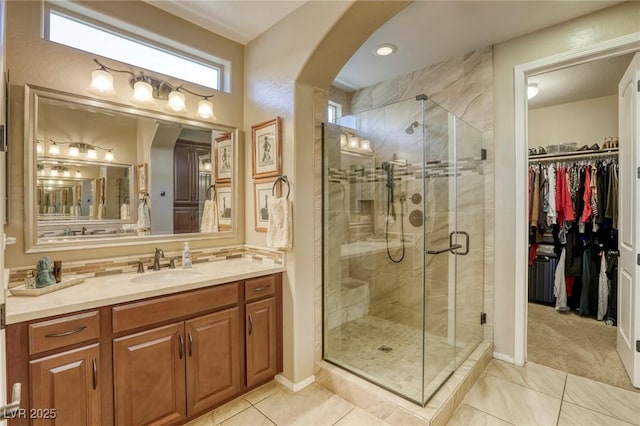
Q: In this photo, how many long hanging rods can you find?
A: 1